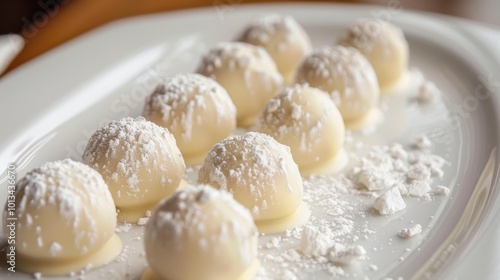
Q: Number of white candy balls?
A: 10